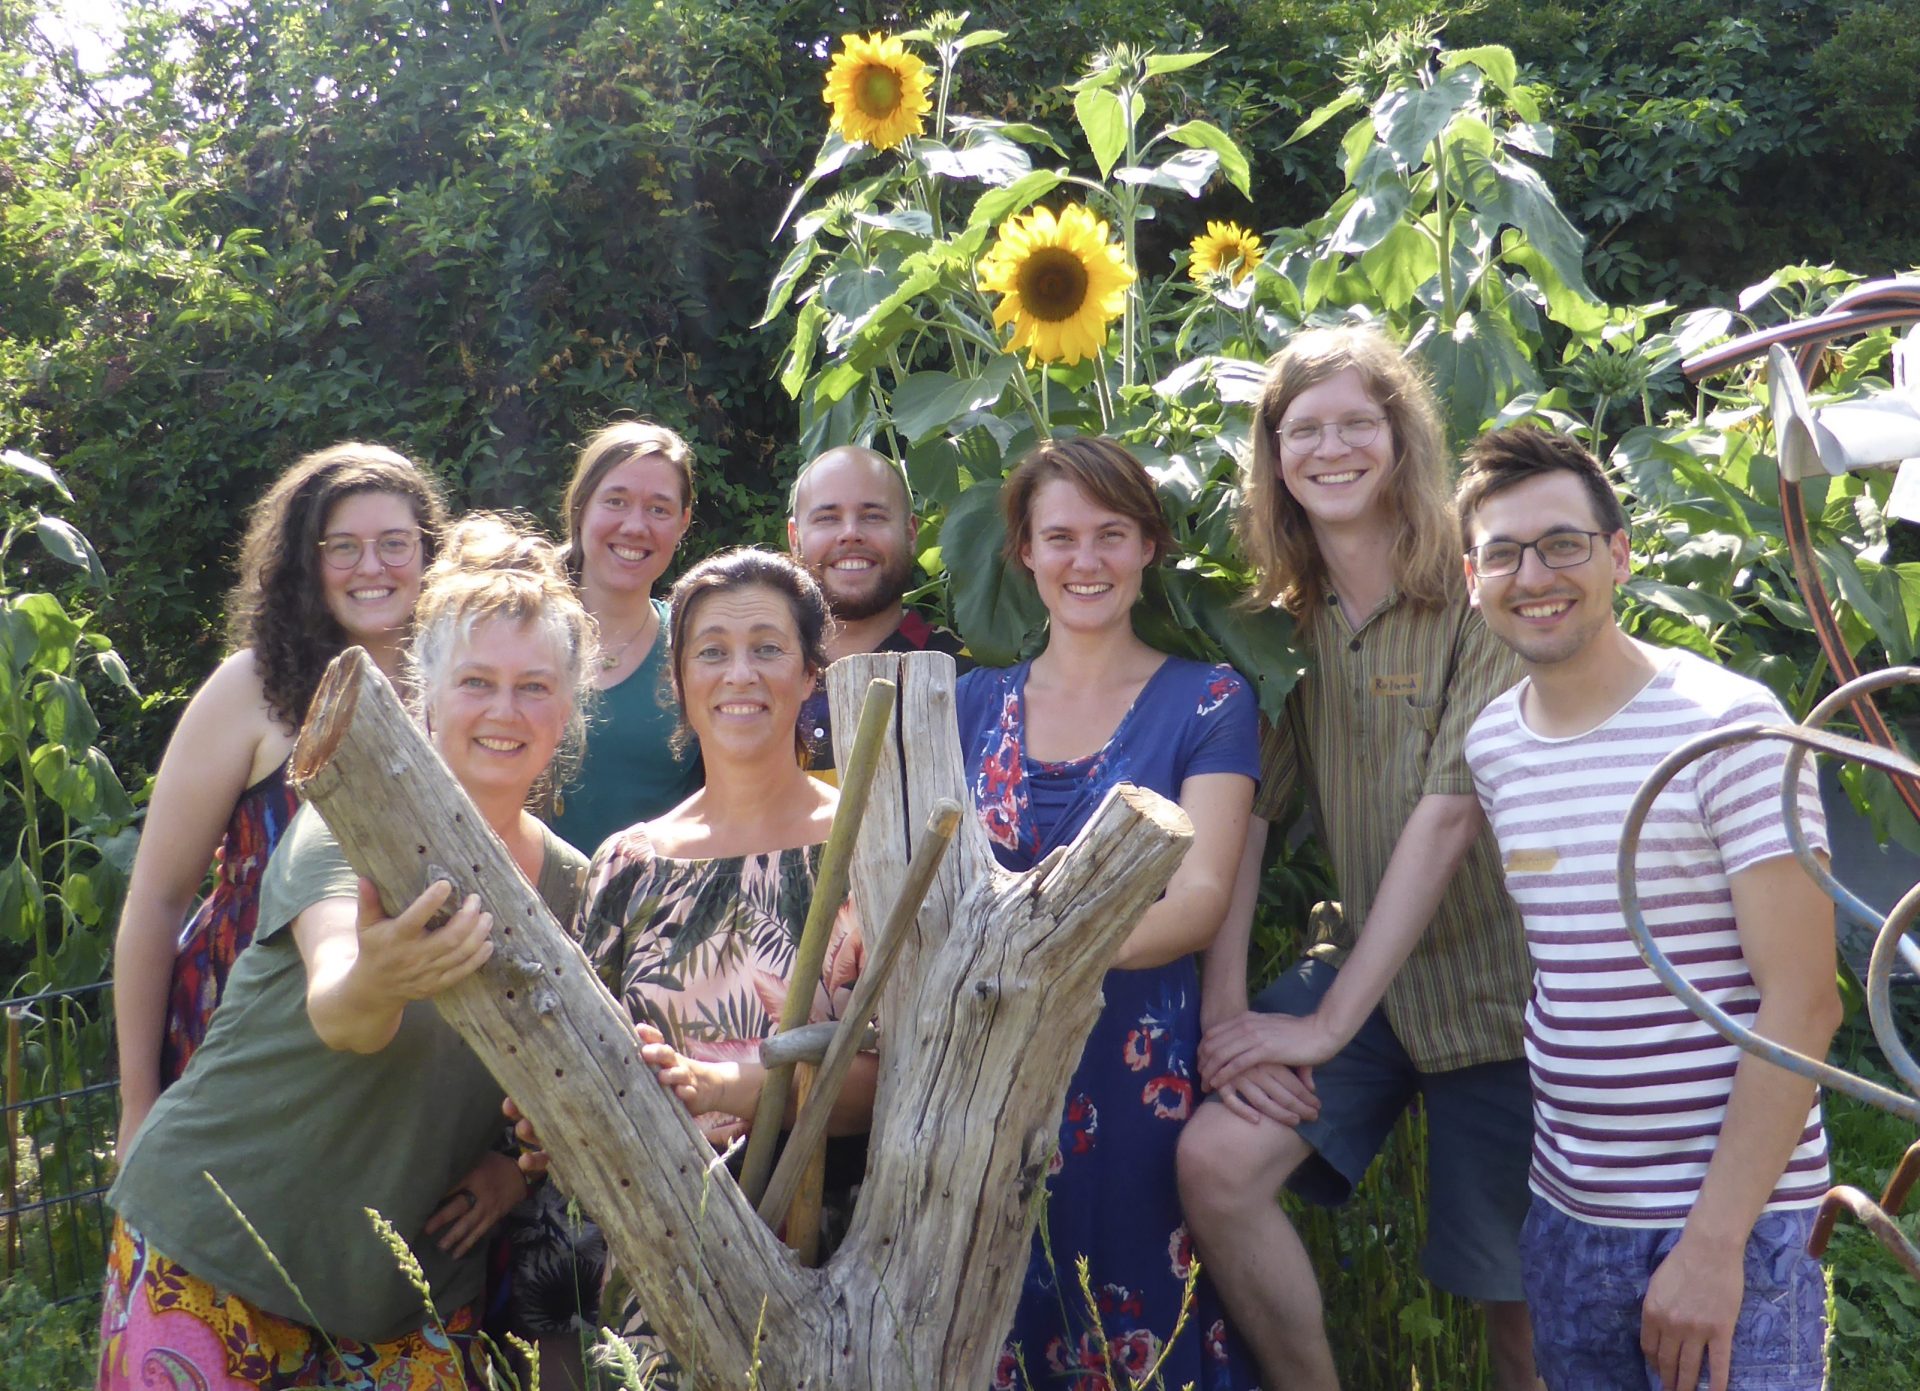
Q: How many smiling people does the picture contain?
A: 8